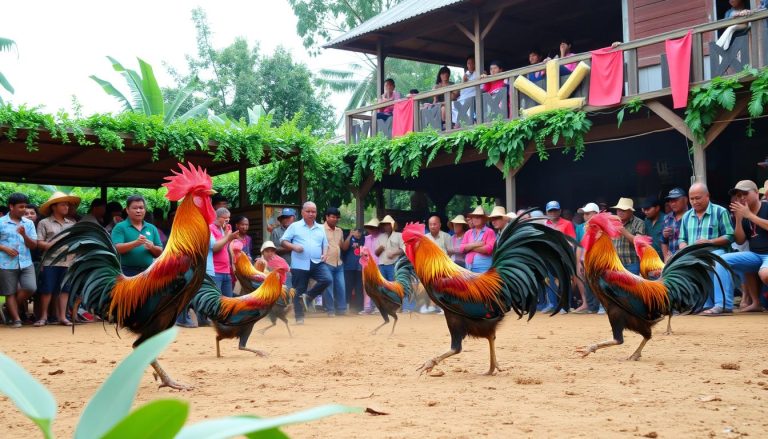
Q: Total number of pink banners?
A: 3